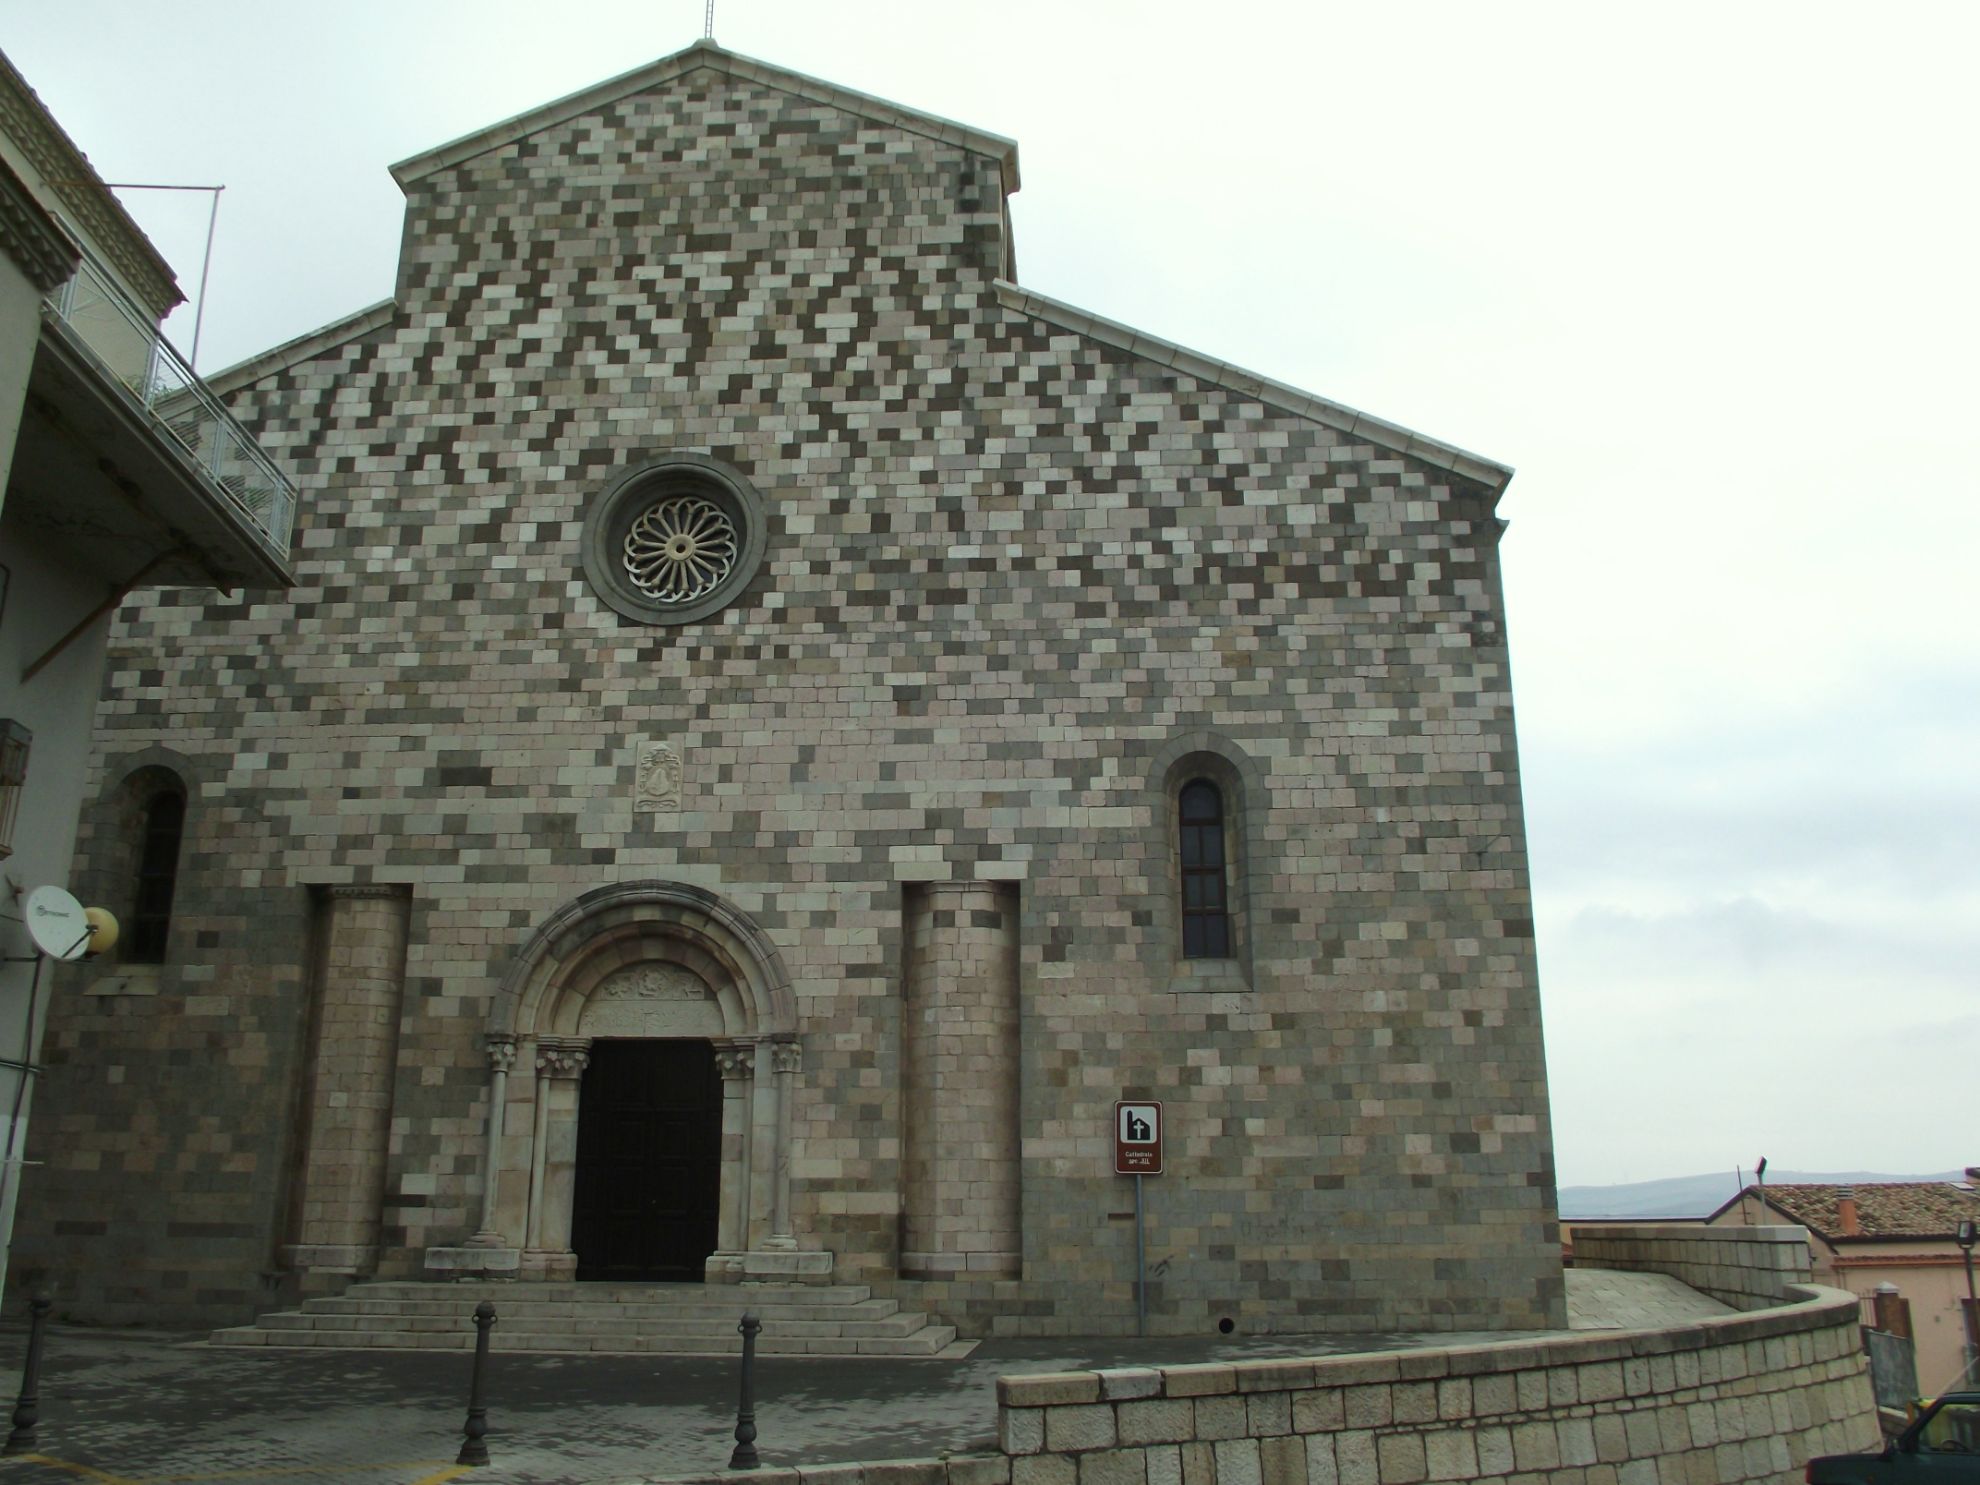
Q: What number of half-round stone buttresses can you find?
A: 2